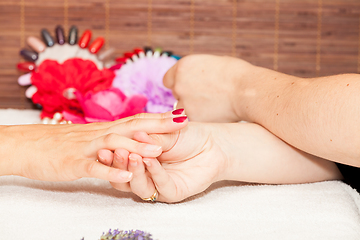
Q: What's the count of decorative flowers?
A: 3